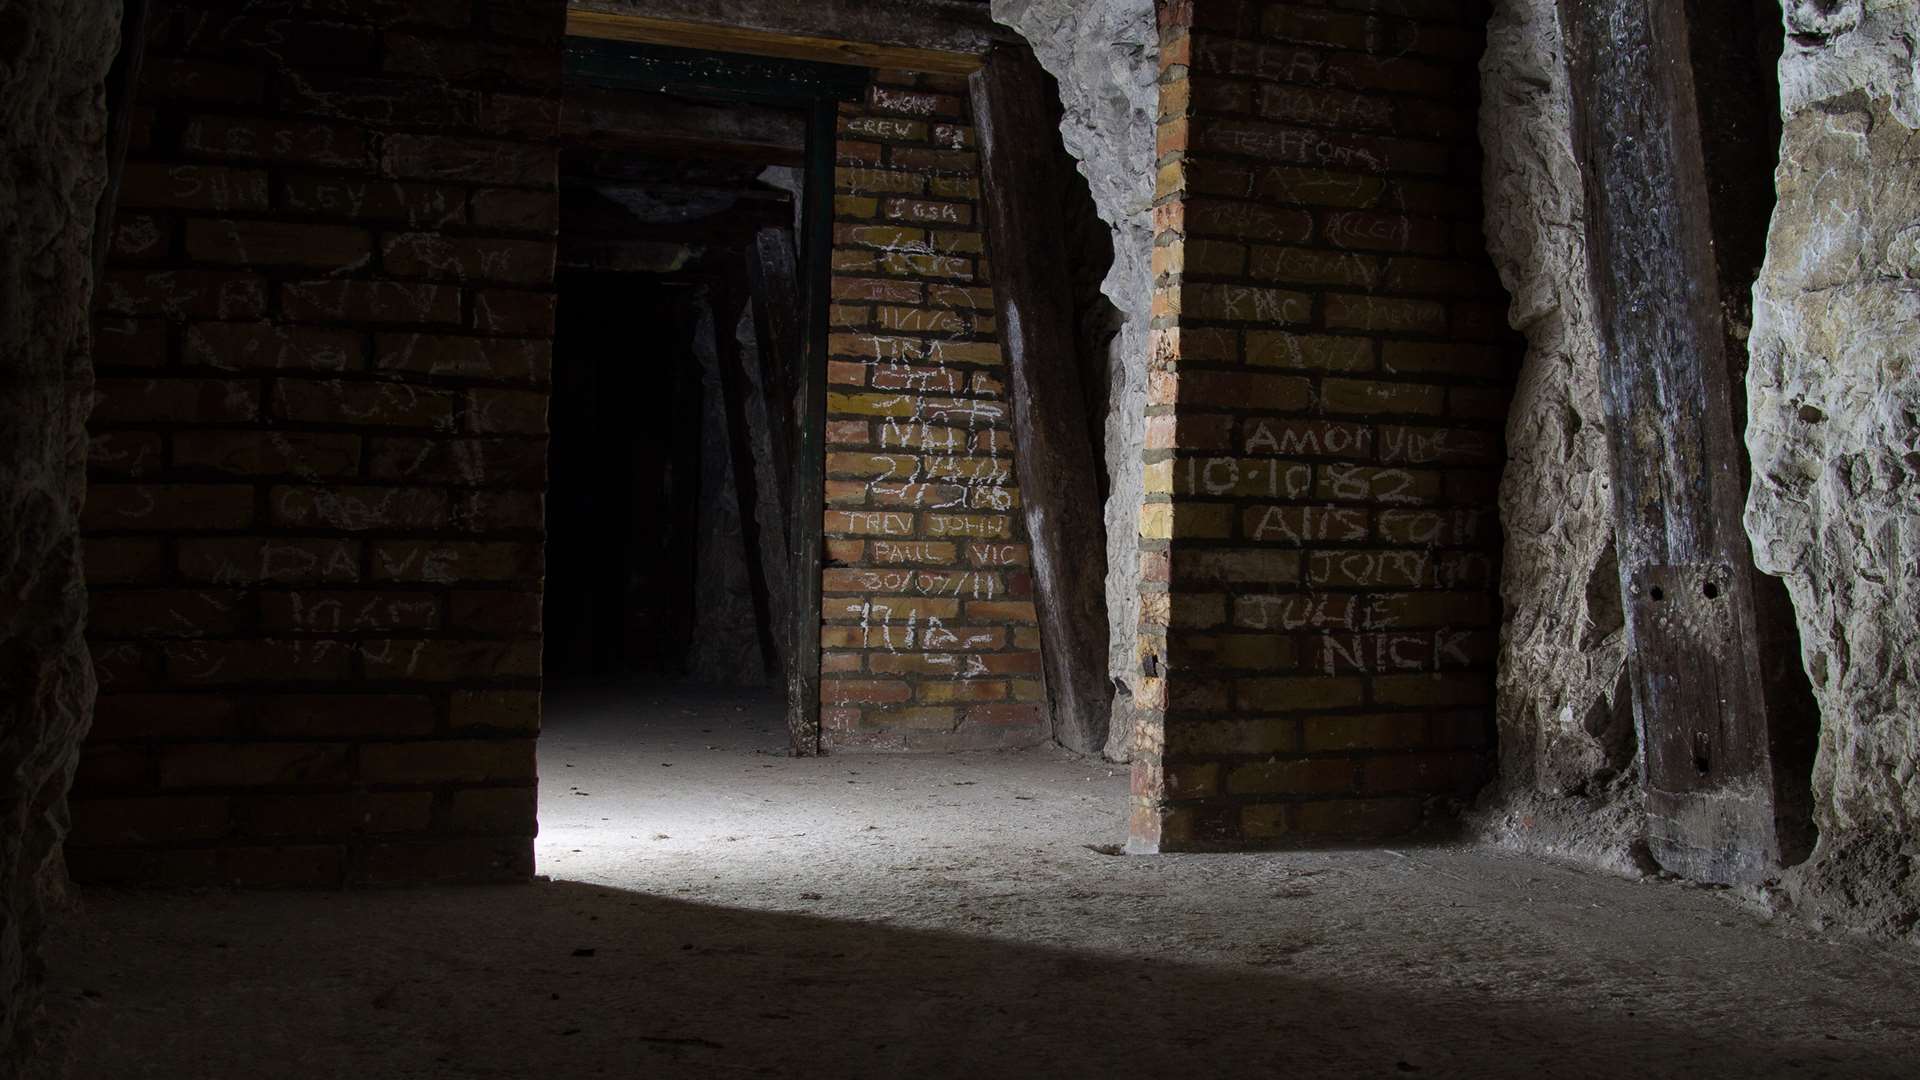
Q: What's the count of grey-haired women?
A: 0